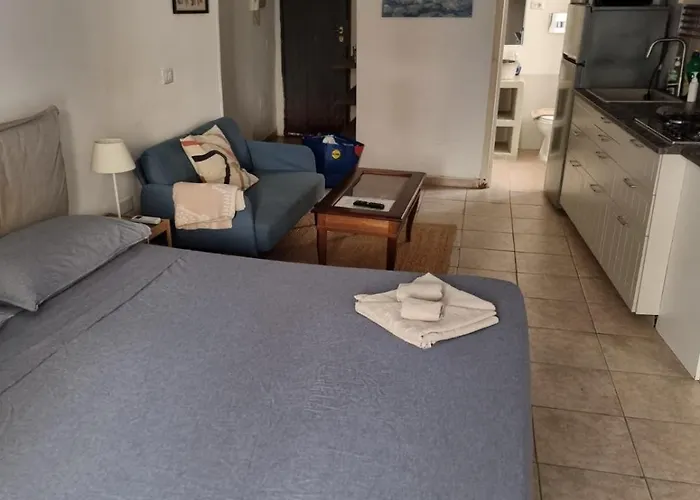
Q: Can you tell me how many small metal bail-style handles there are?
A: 9